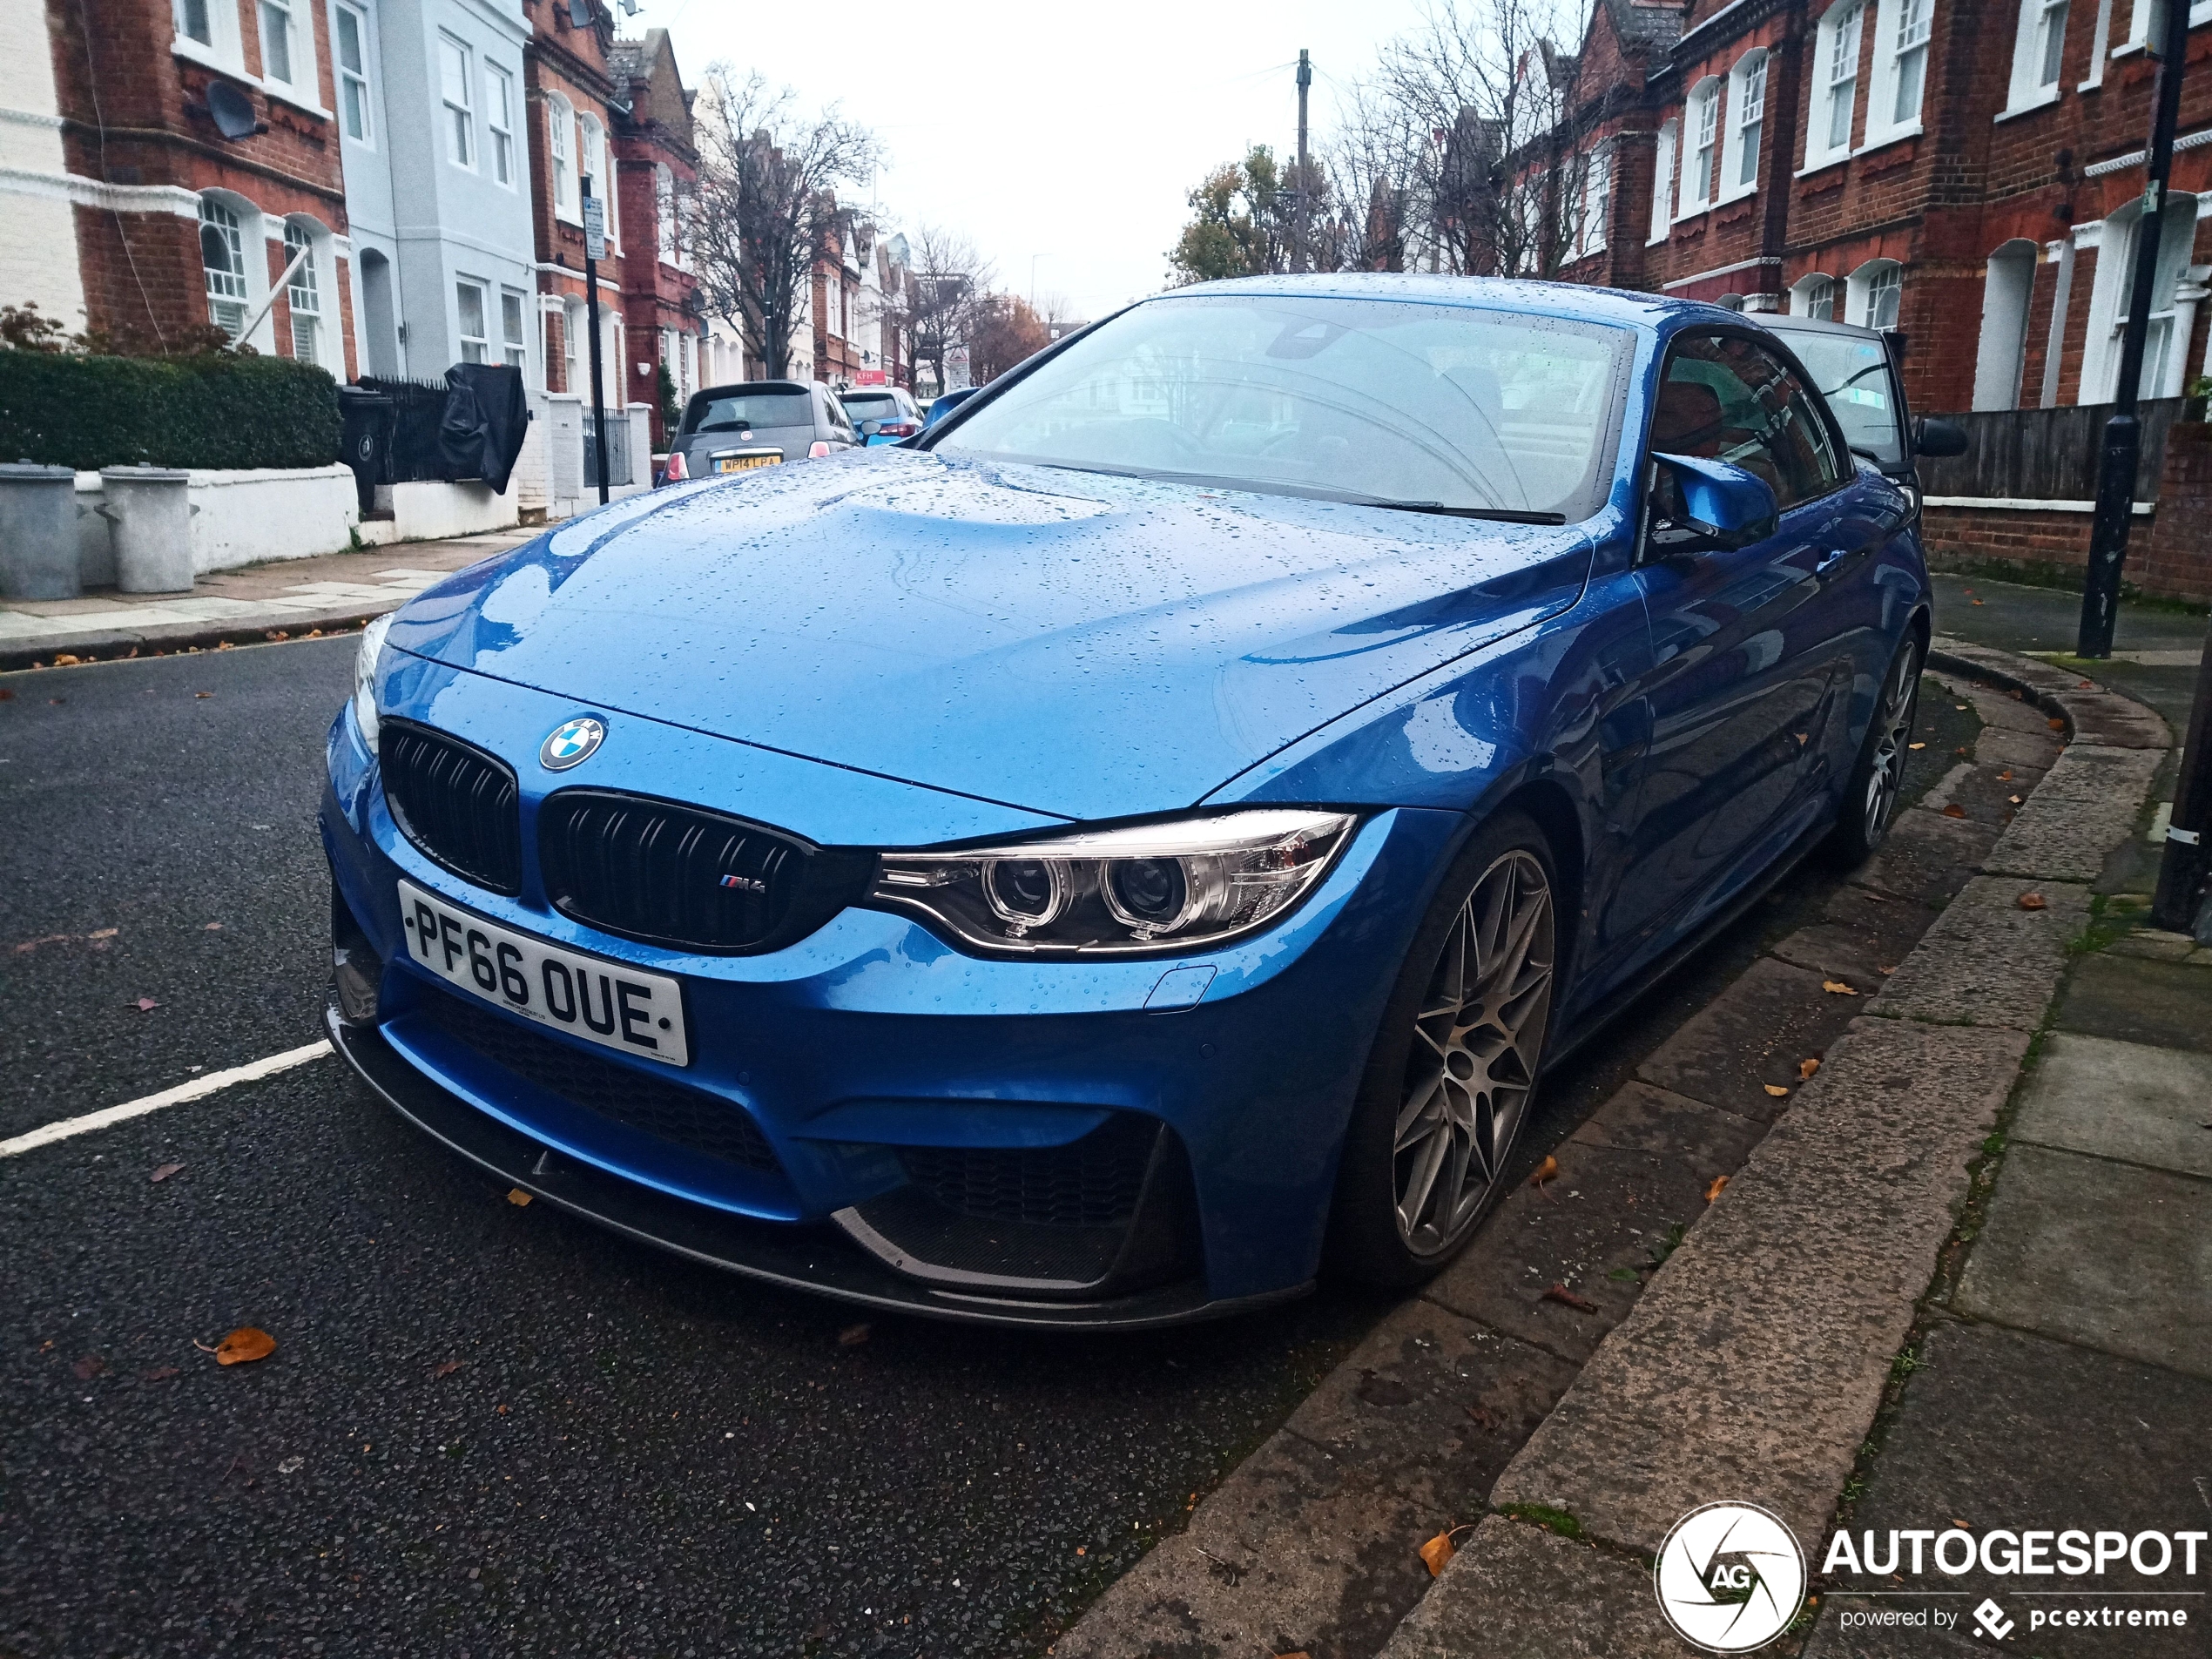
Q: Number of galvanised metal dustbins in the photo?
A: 2